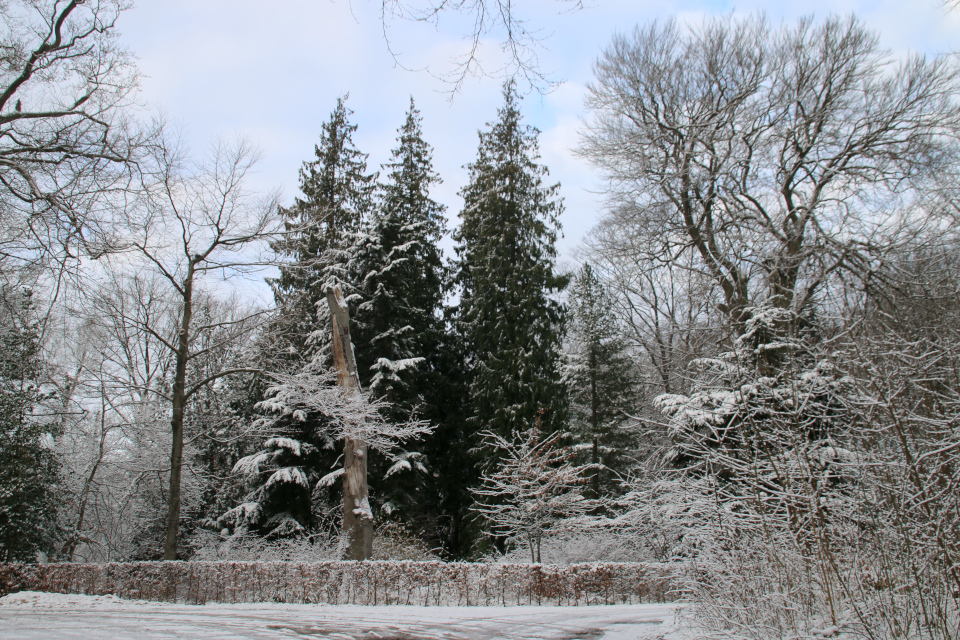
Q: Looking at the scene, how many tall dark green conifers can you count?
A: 3